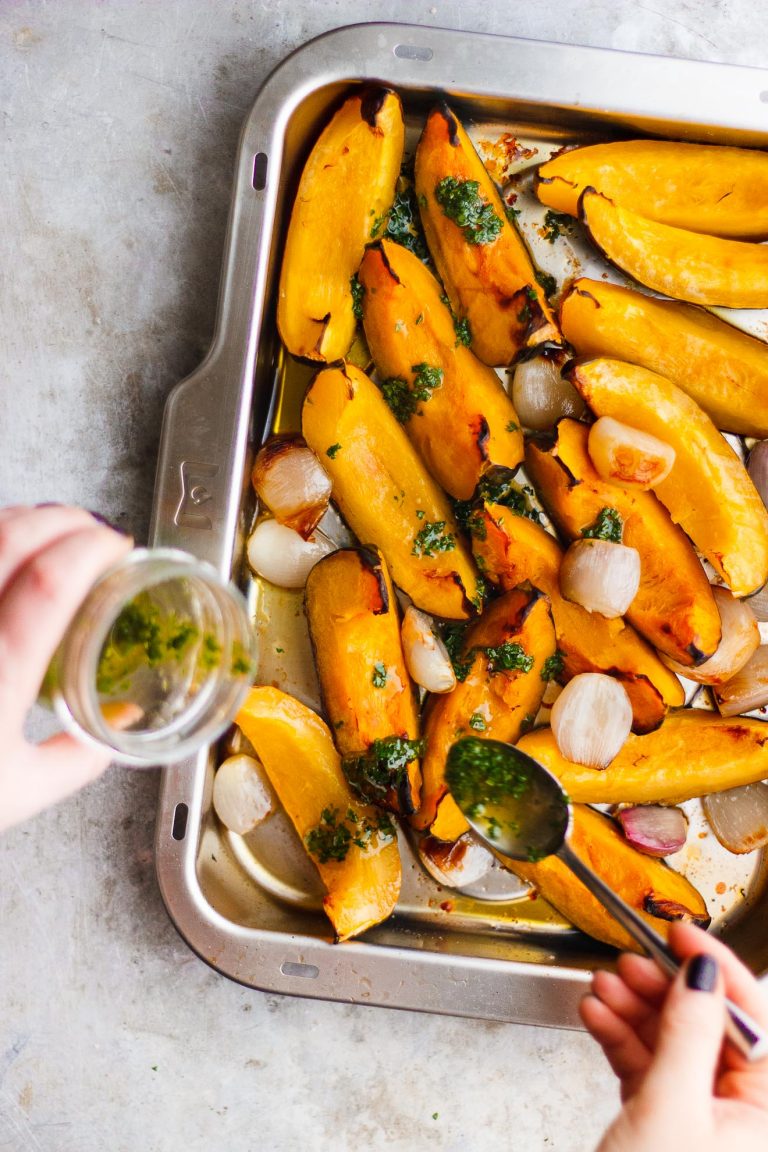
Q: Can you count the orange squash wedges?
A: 15